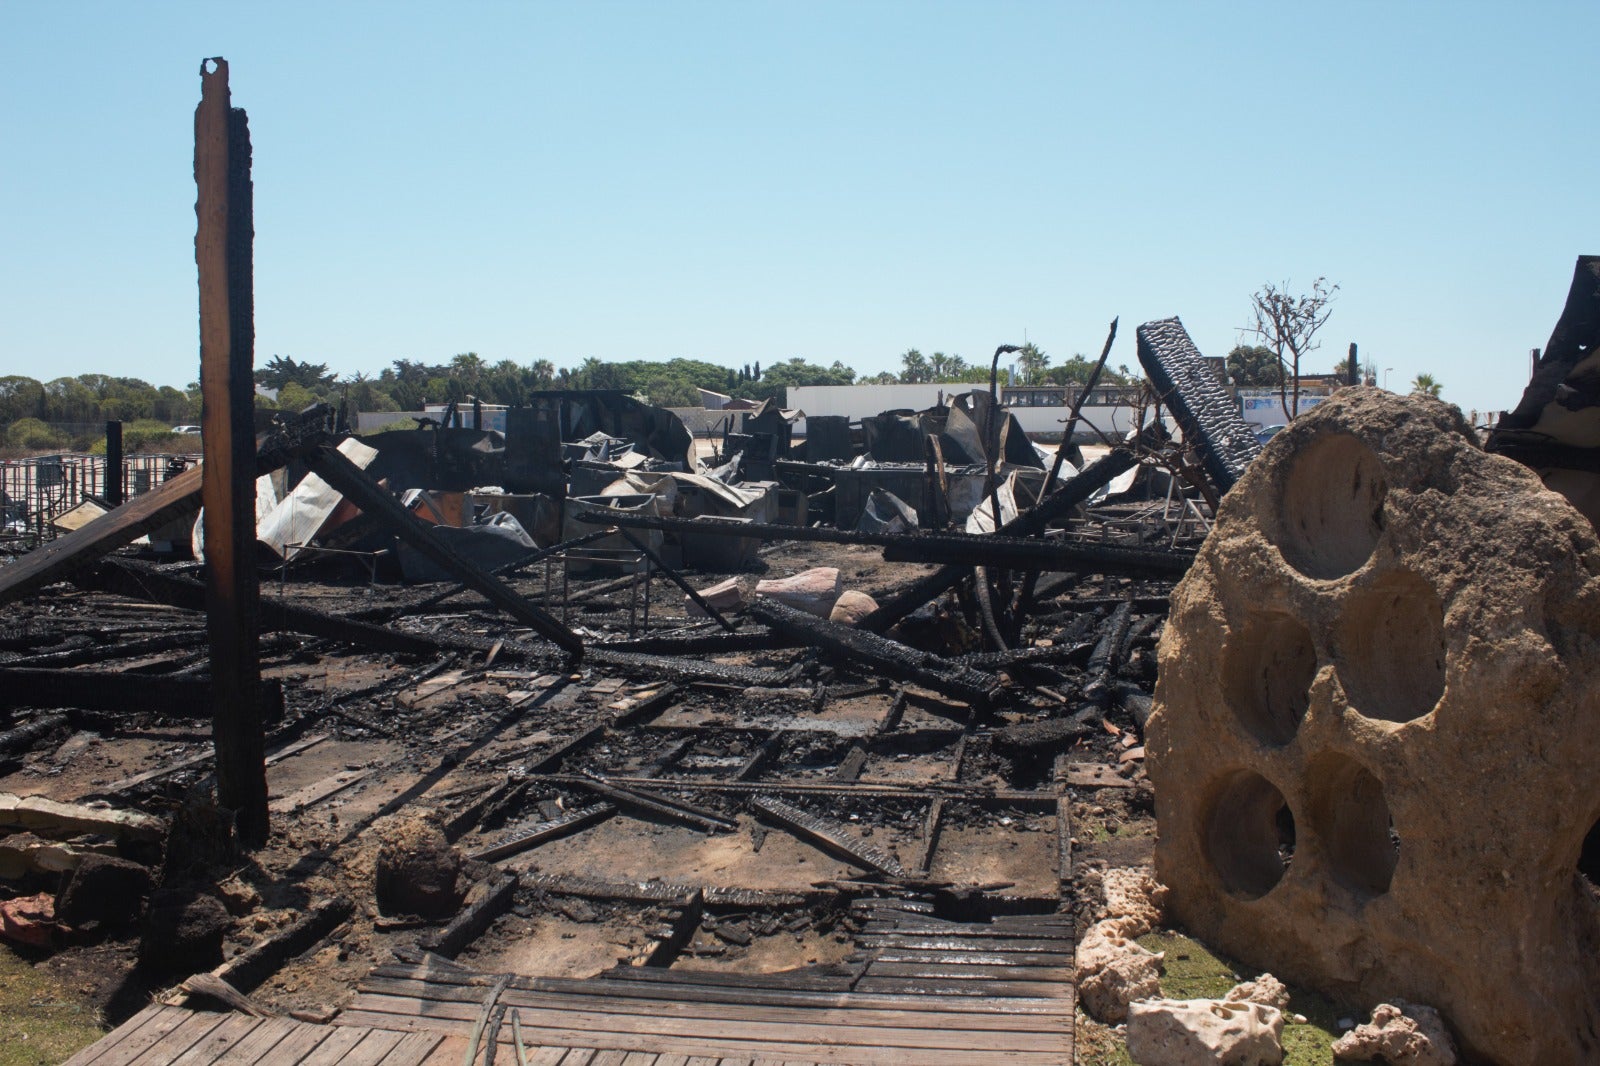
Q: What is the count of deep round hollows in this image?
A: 5